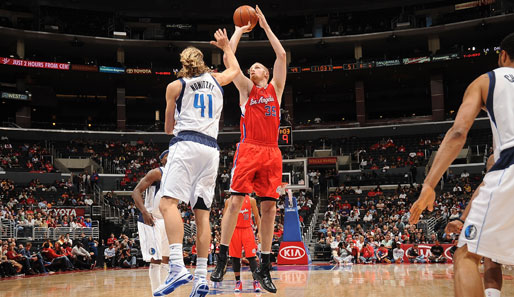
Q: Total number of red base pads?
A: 1